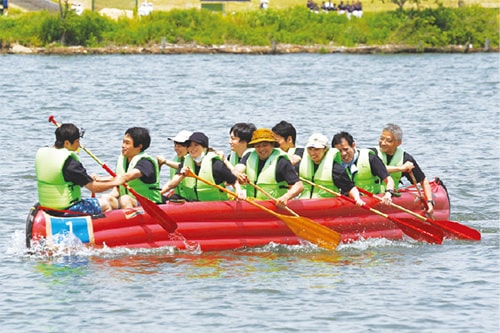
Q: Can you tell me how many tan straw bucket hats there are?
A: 1